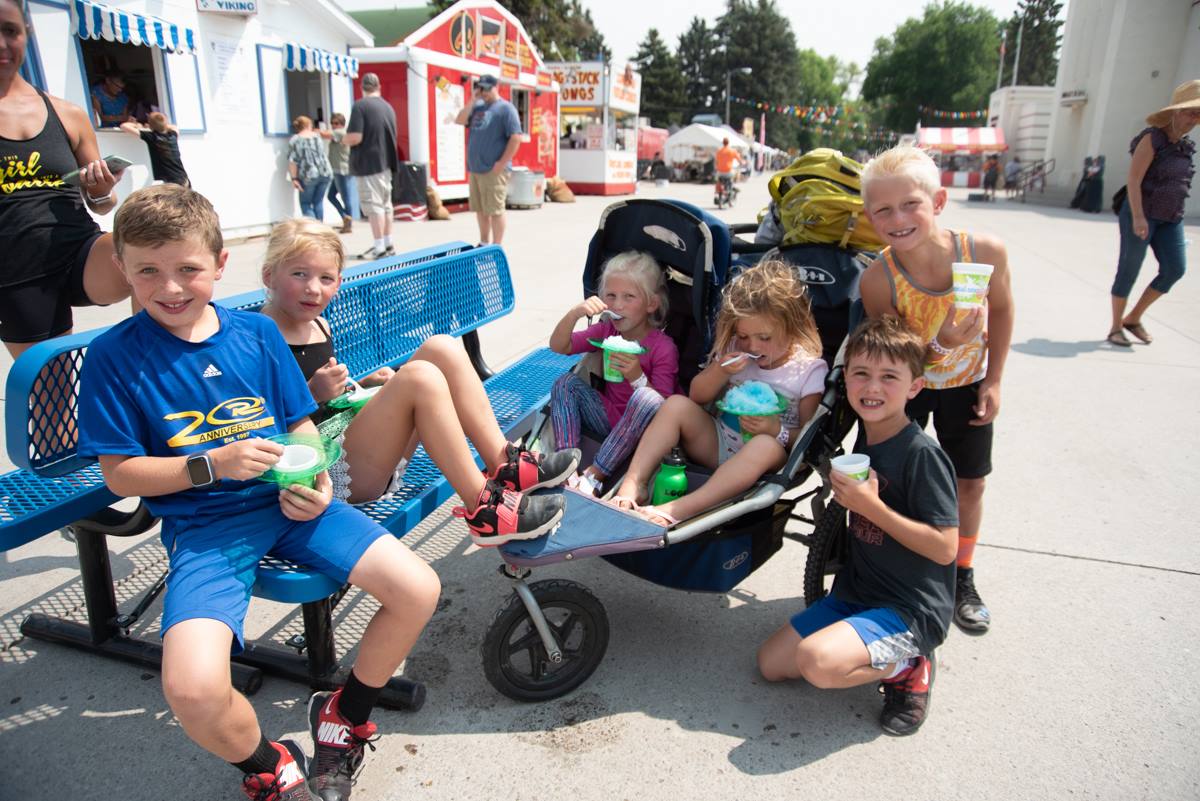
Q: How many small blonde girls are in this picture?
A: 3